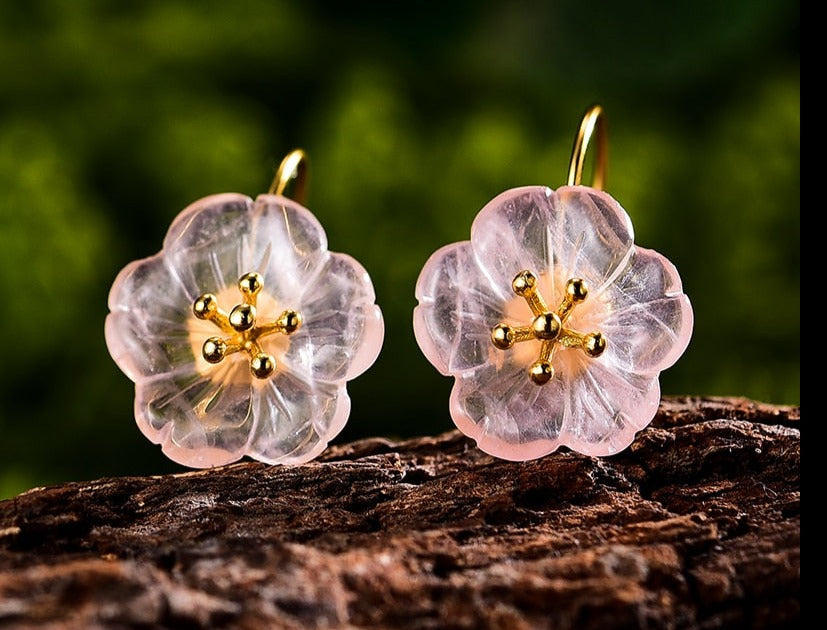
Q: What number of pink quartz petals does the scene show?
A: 10